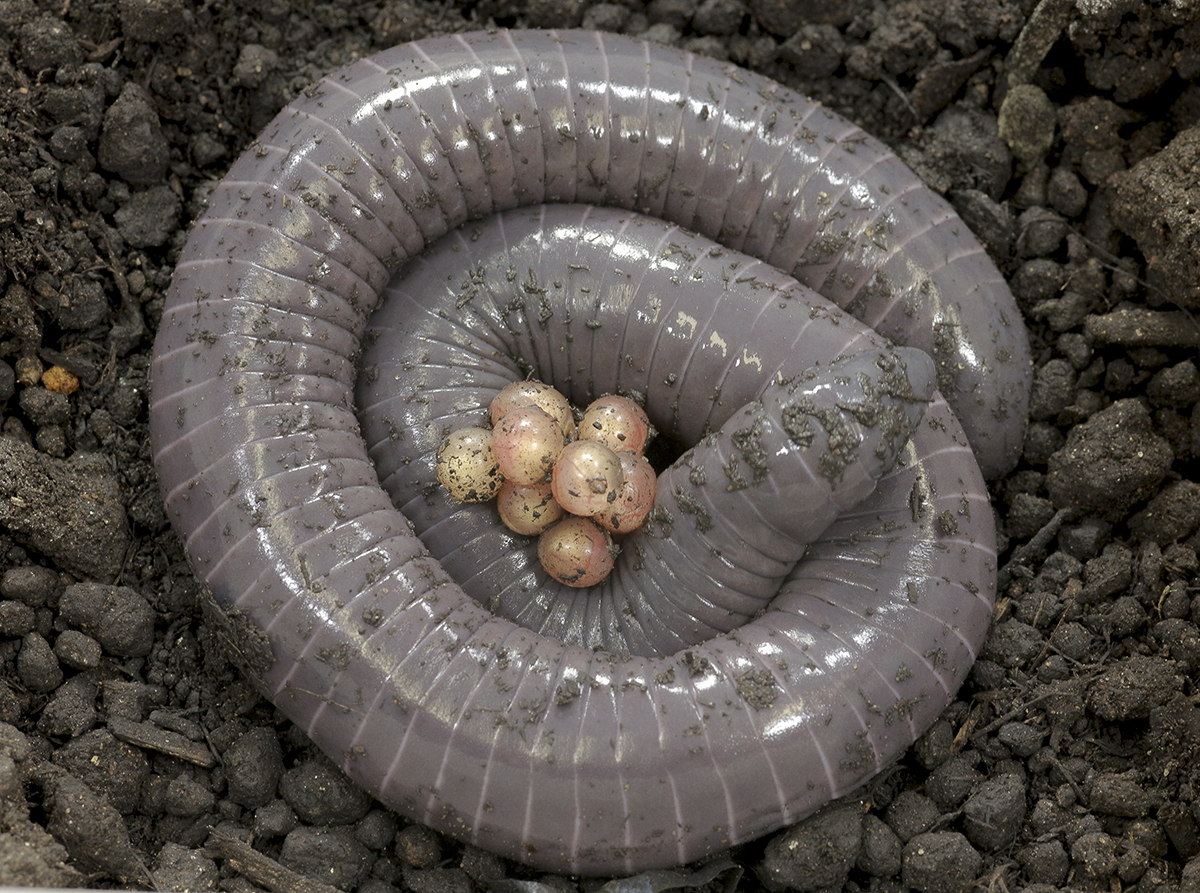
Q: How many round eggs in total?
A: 8